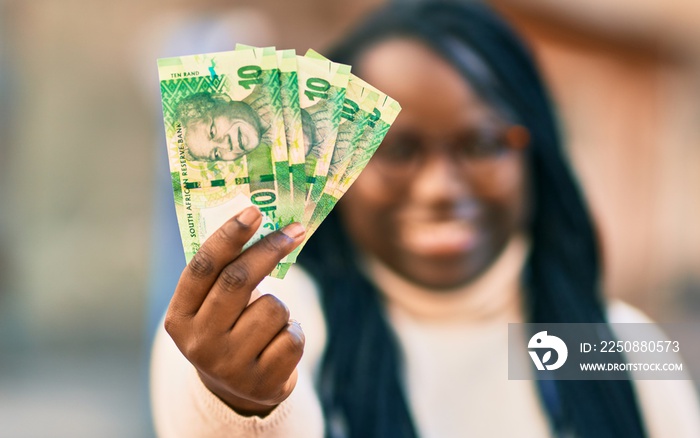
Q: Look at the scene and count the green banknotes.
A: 5